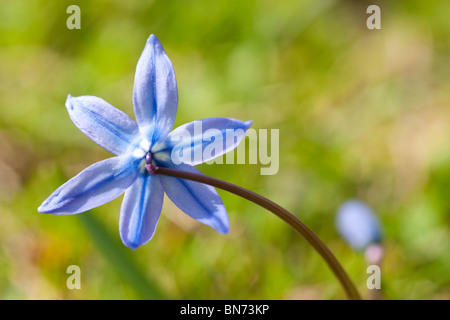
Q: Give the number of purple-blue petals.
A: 6